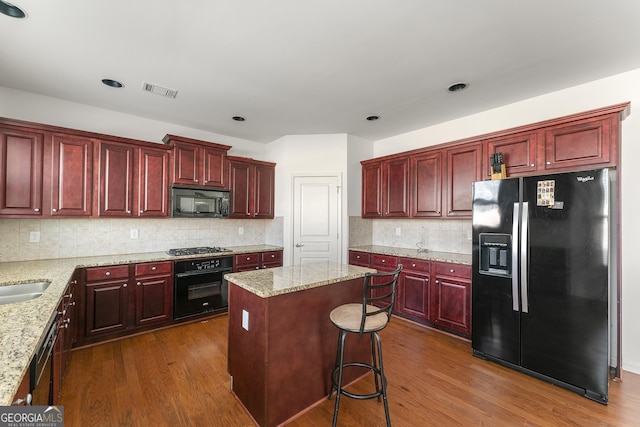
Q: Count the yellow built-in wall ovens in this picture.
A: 0